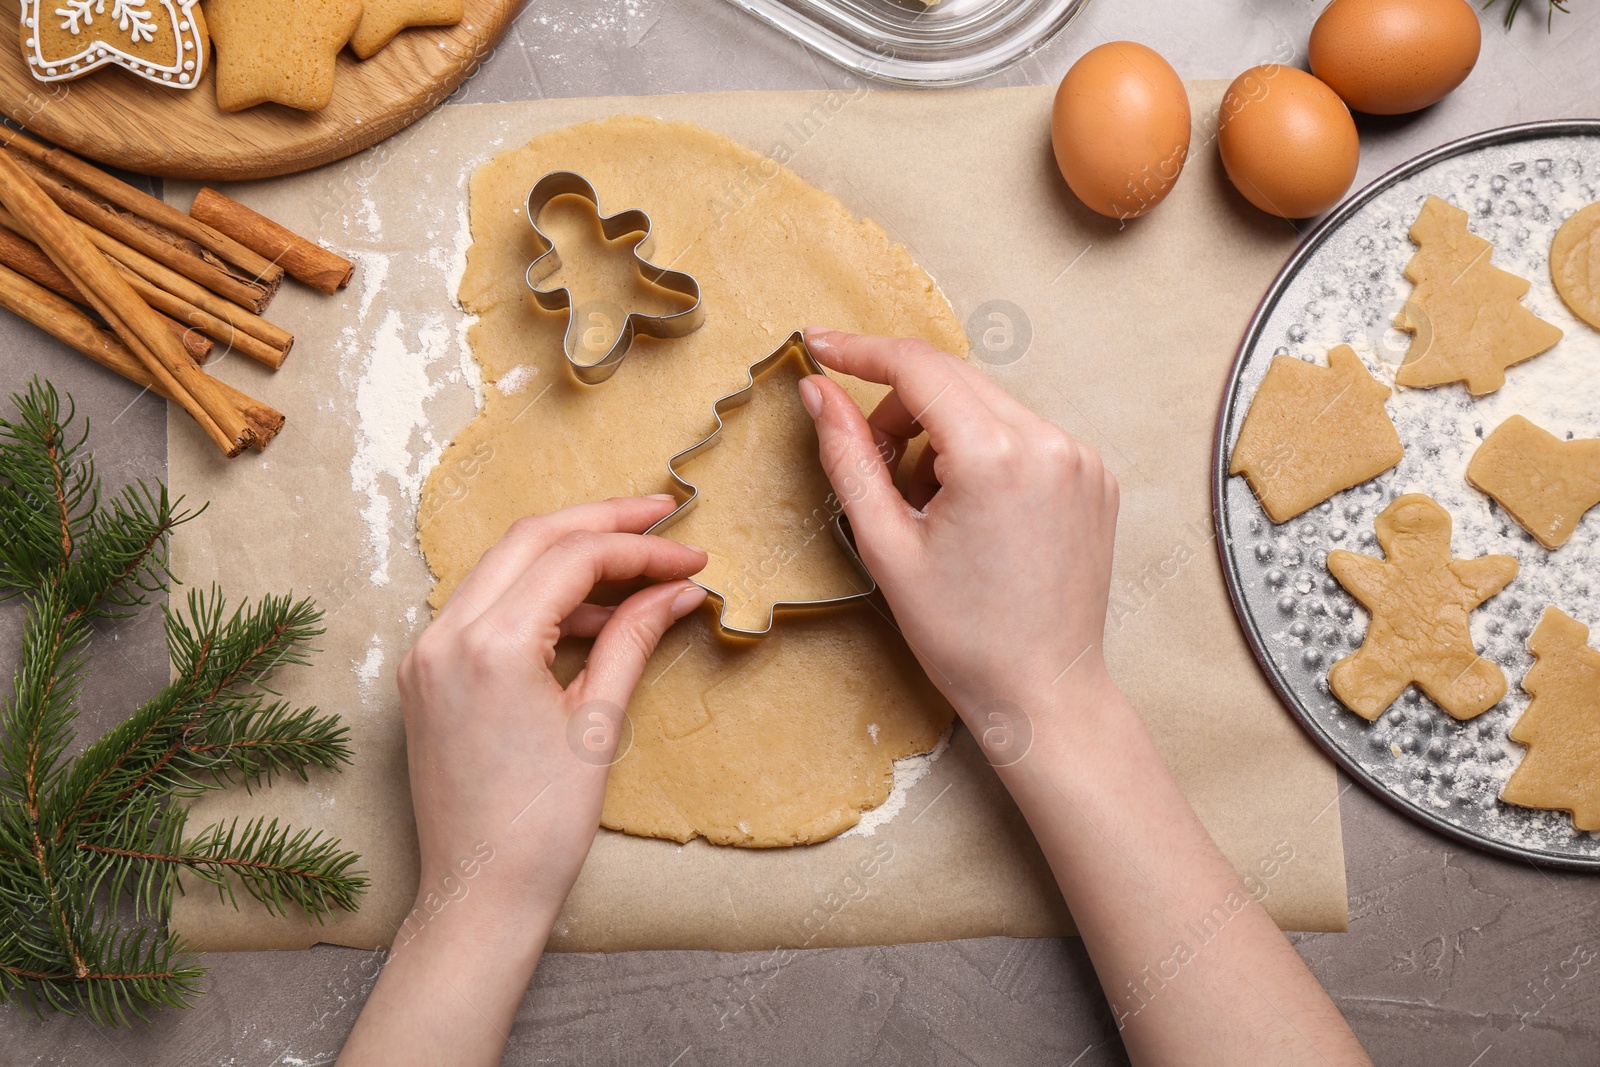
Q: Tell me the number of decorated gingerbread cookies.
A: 1